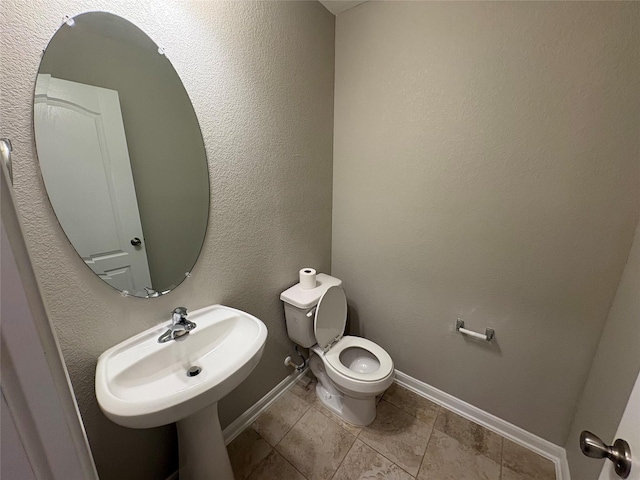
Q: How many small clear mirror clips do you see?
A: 4